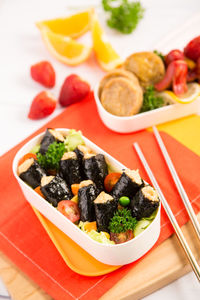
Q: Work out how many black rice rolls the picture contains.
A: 10